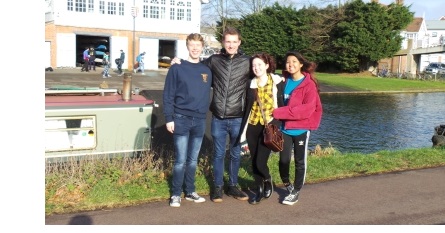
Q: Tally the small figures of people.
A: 5